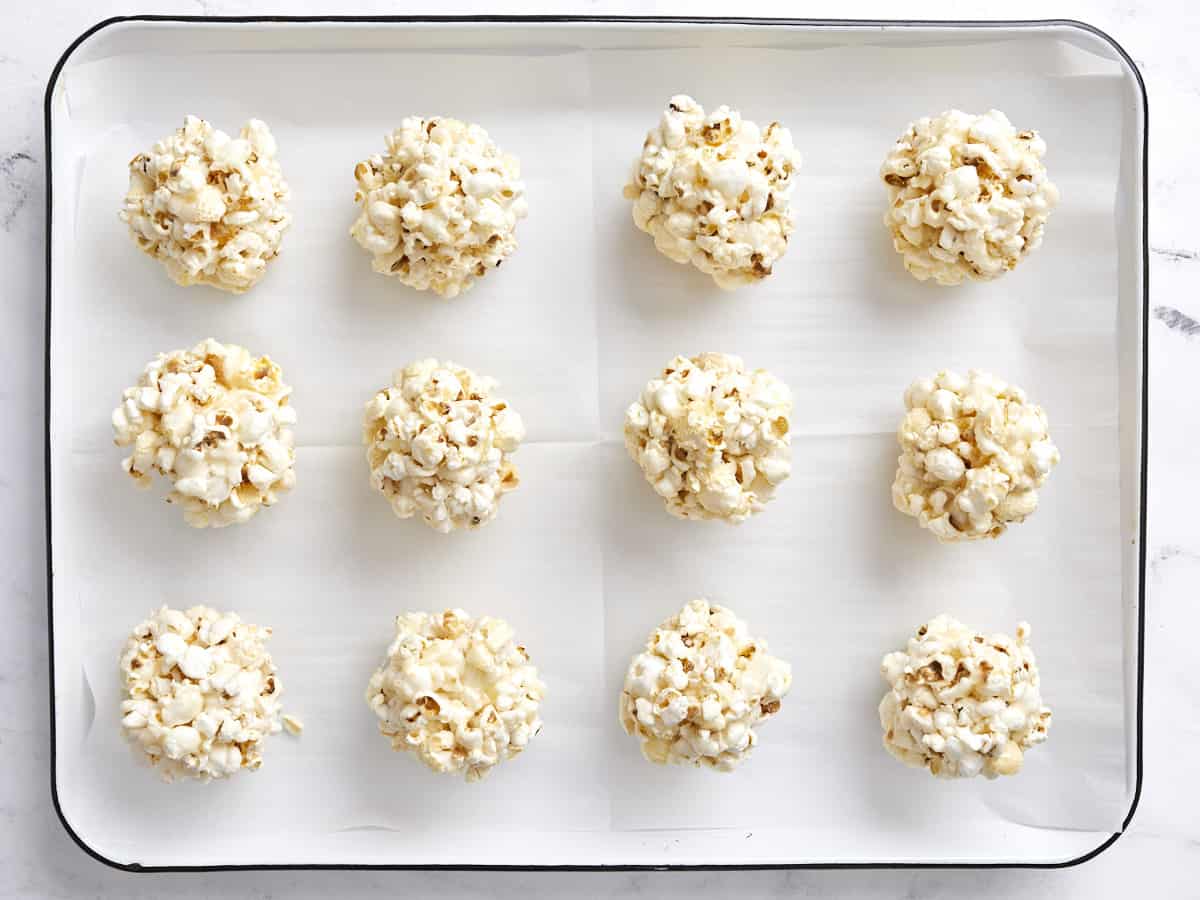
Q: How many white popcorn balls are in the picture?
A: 12